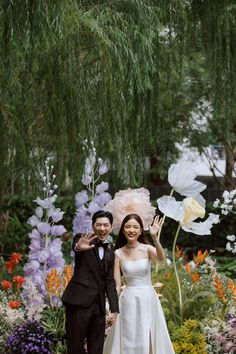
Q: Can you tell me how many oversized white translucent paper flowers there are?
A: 2